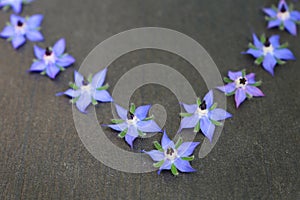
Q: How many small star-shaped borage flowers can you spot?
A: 10